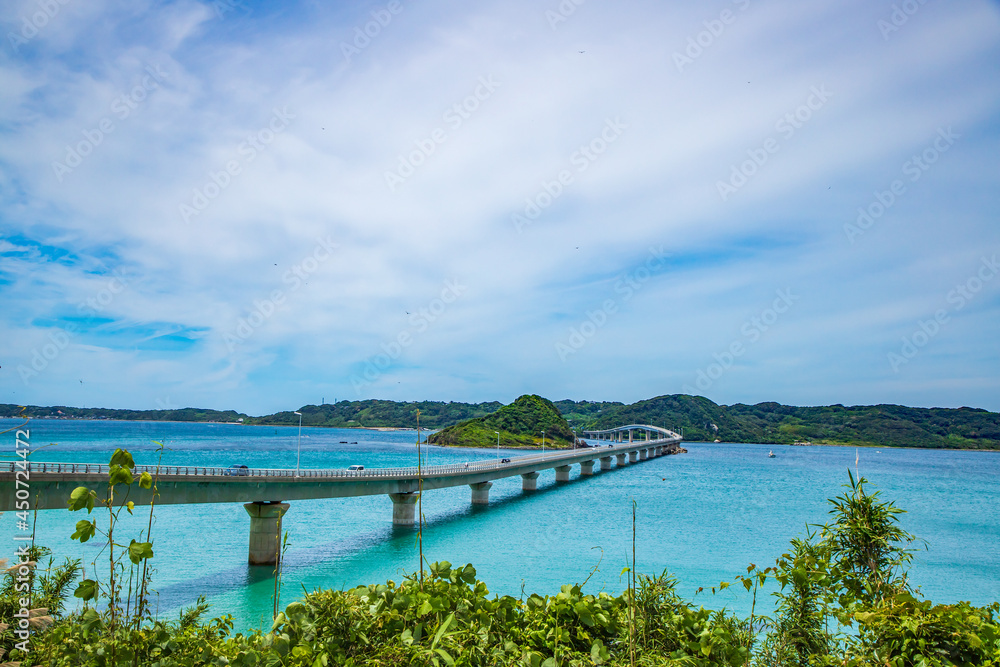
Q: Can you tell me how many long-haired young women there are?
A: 0